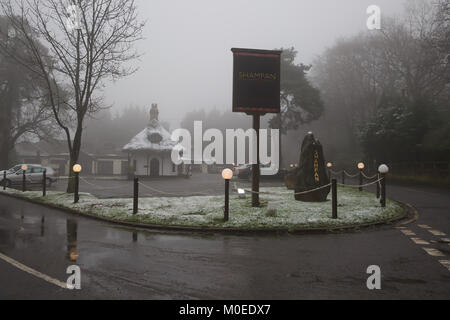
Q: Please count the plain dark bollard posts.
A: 6